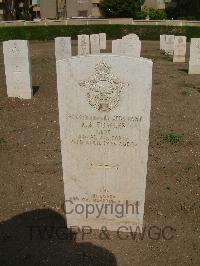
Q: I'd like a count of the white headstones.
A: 12